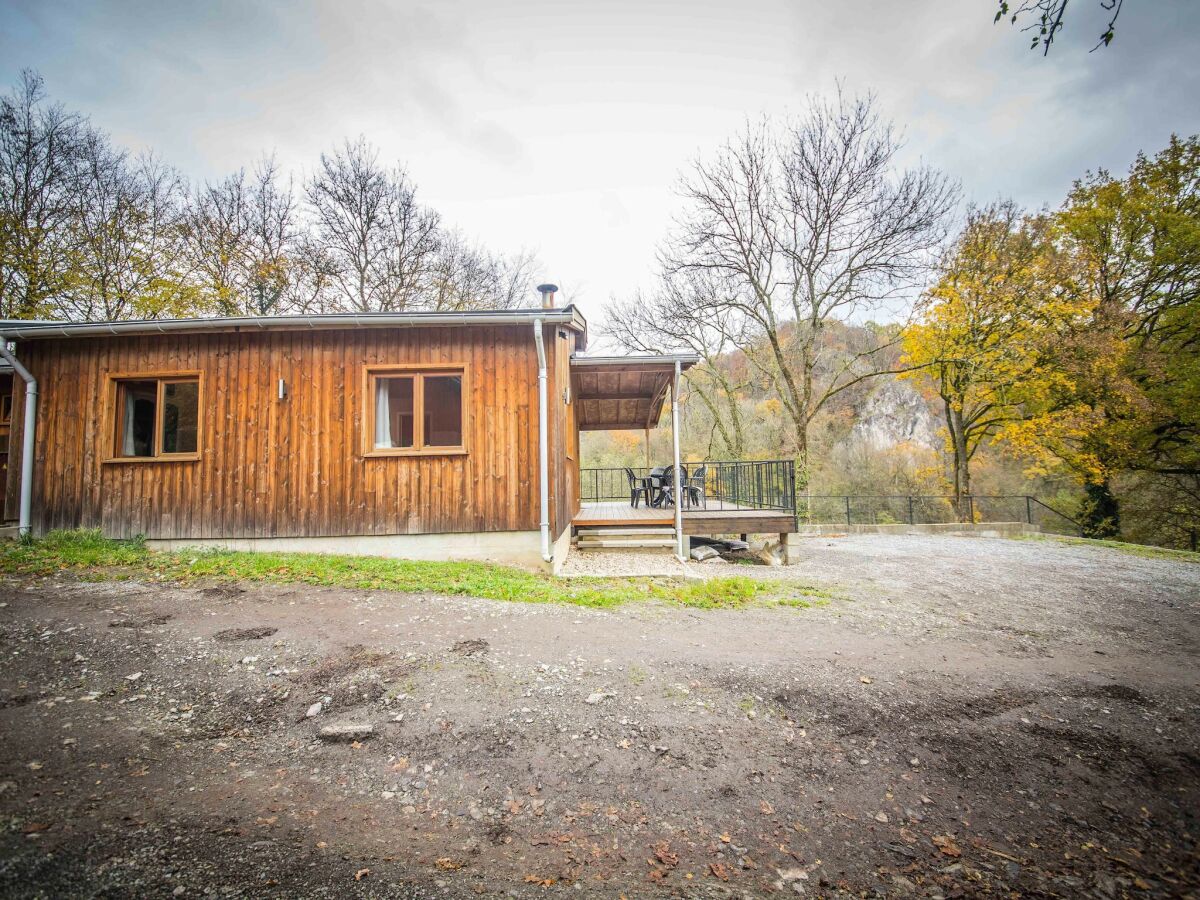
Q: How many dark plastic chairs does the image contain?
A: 4